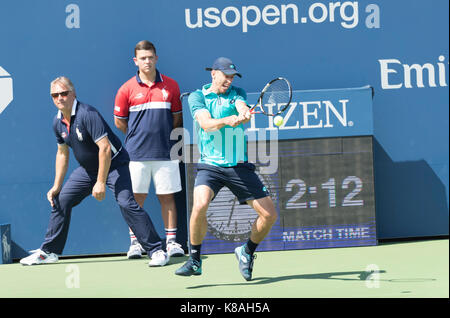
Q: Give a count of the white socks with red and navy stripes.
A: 2